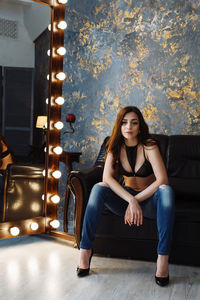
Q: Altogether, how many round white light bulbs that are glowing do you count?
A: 12